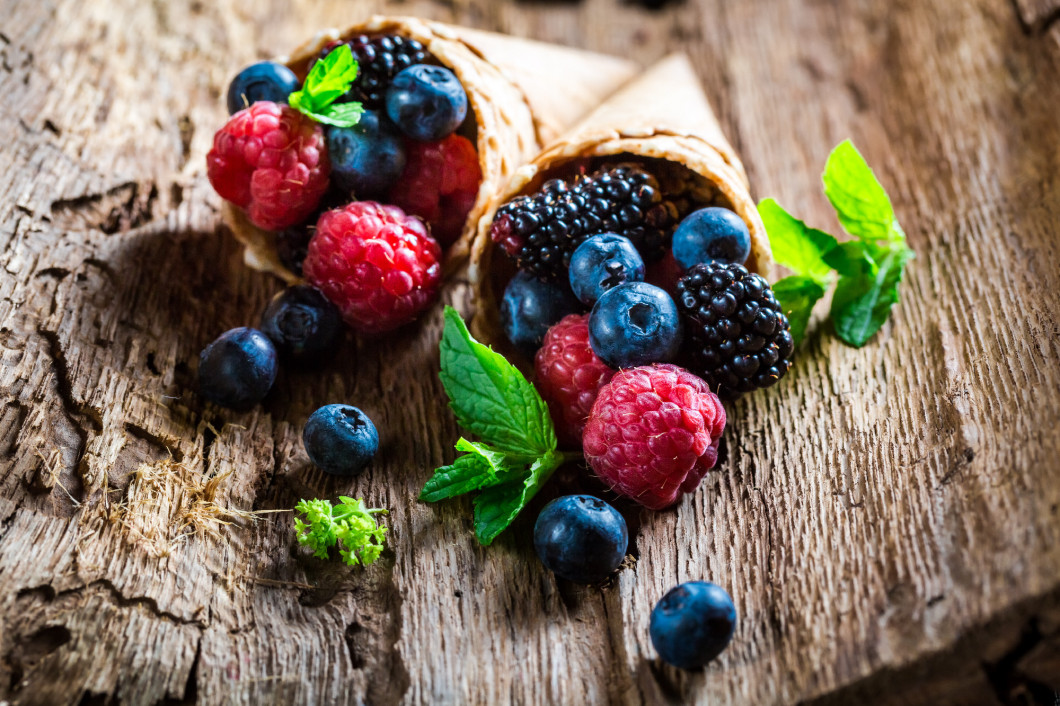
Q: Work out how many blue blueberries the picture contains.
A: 12